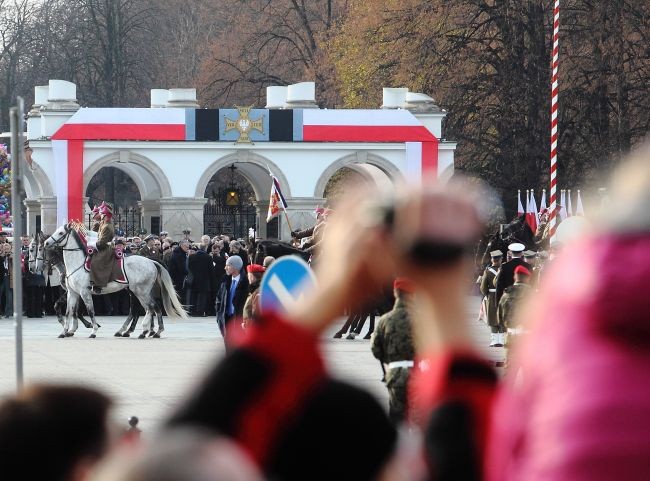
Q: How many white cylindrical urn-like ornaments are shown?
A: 8